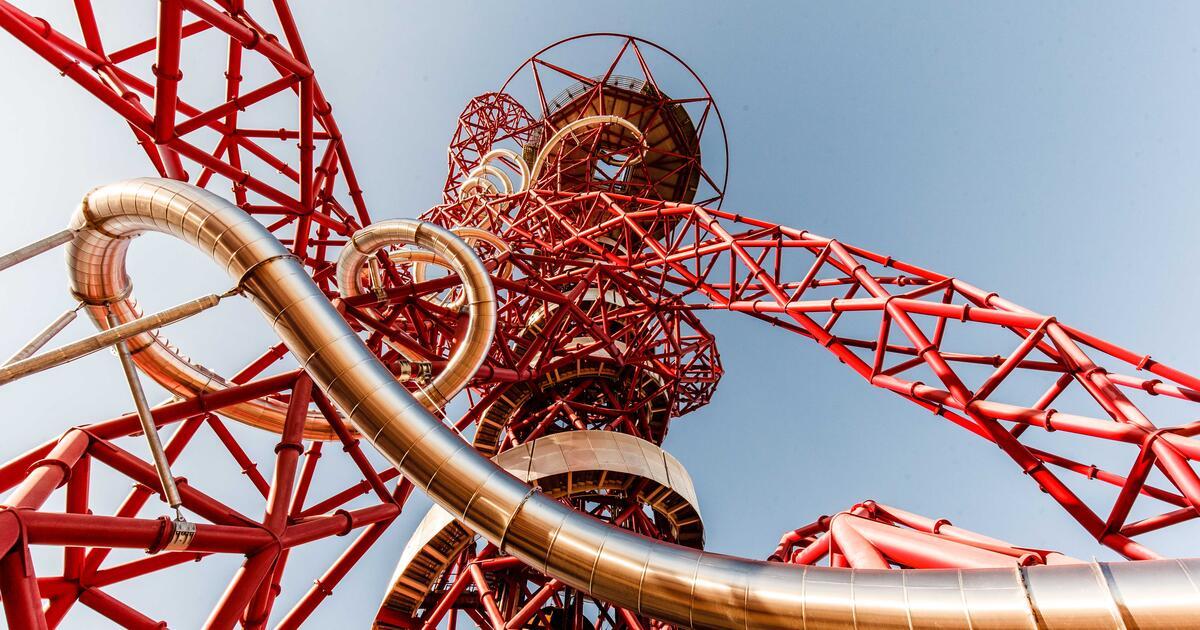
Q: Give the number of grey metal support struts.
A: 4